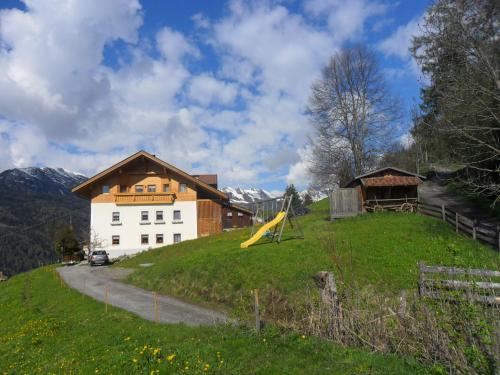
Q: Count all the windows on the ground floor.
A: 4